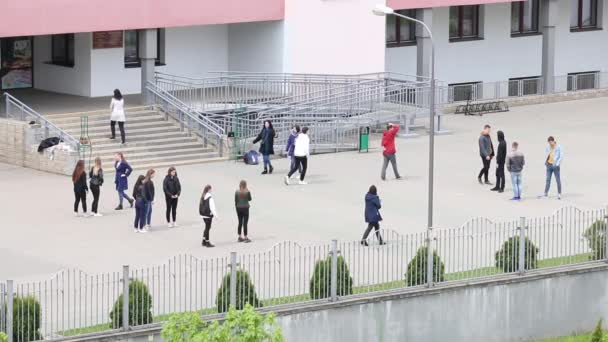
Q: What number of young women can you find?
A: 11